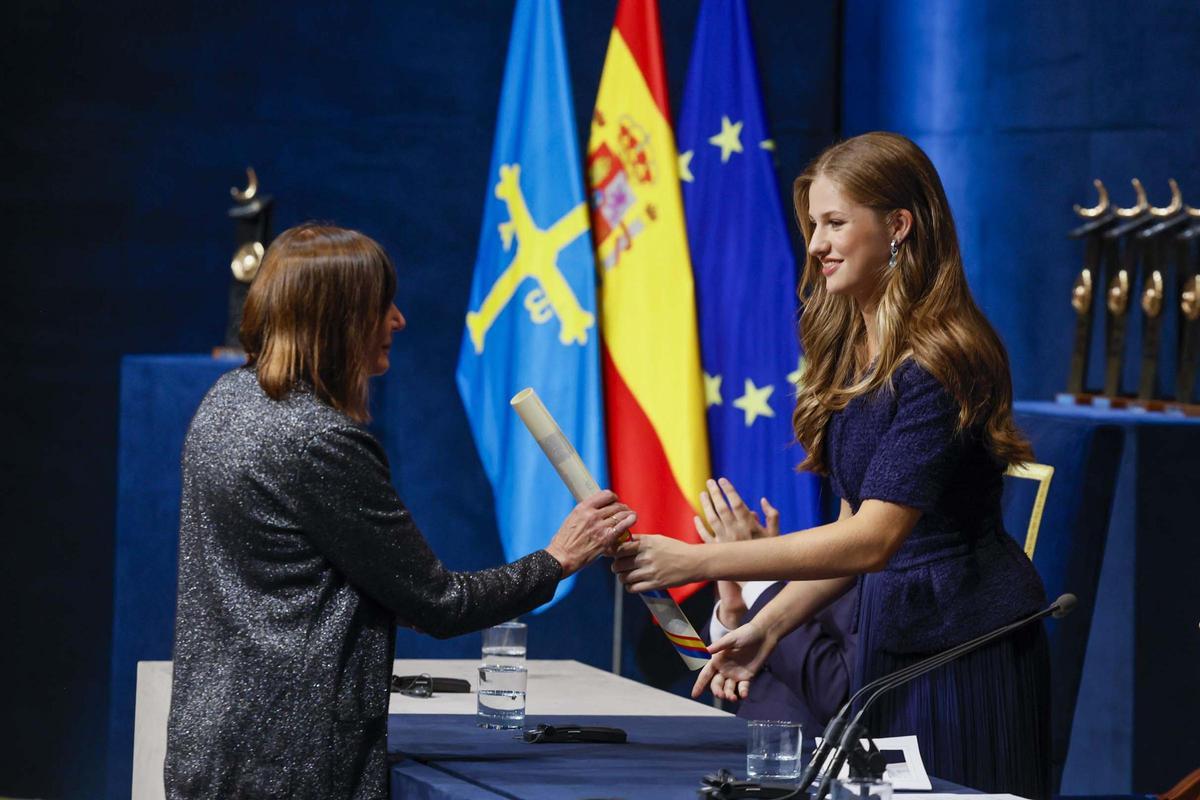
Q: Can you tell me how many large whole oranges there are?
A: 0